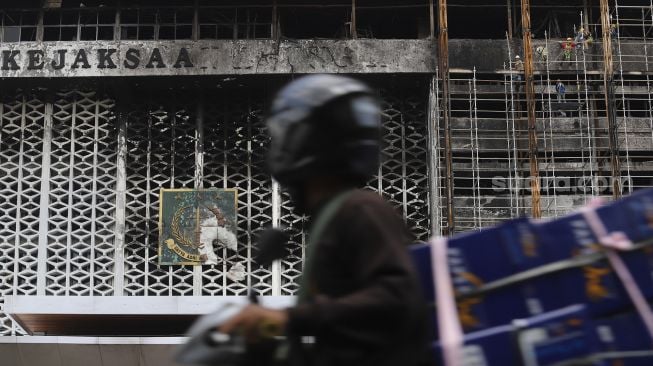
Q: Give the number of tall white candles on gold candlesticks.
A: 0